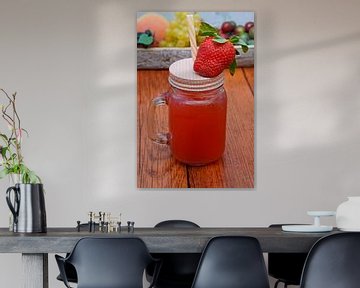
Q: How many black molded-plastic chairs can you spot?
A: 6